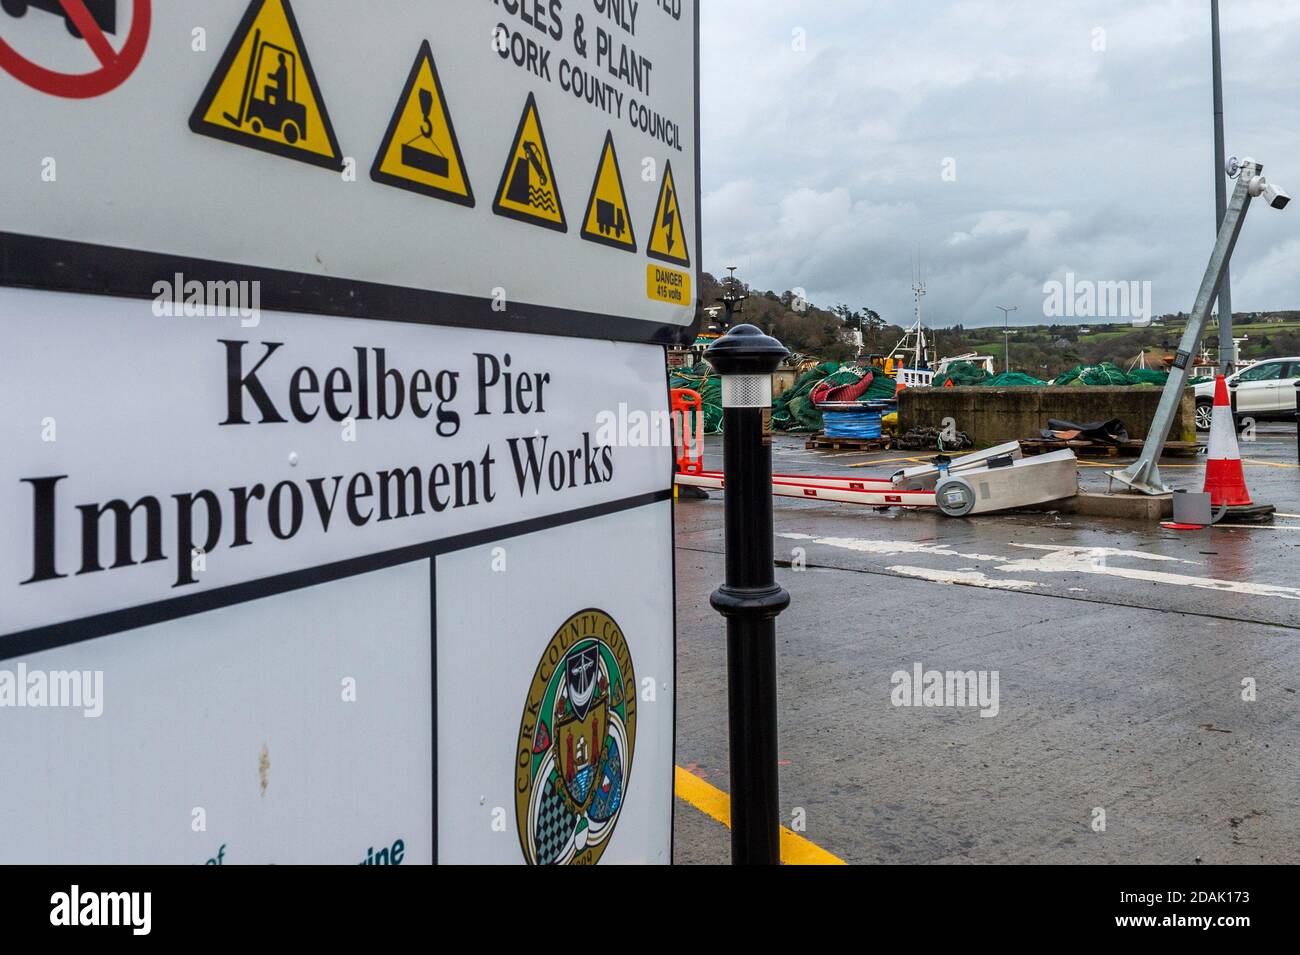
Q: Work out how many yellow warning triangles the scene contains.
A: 5